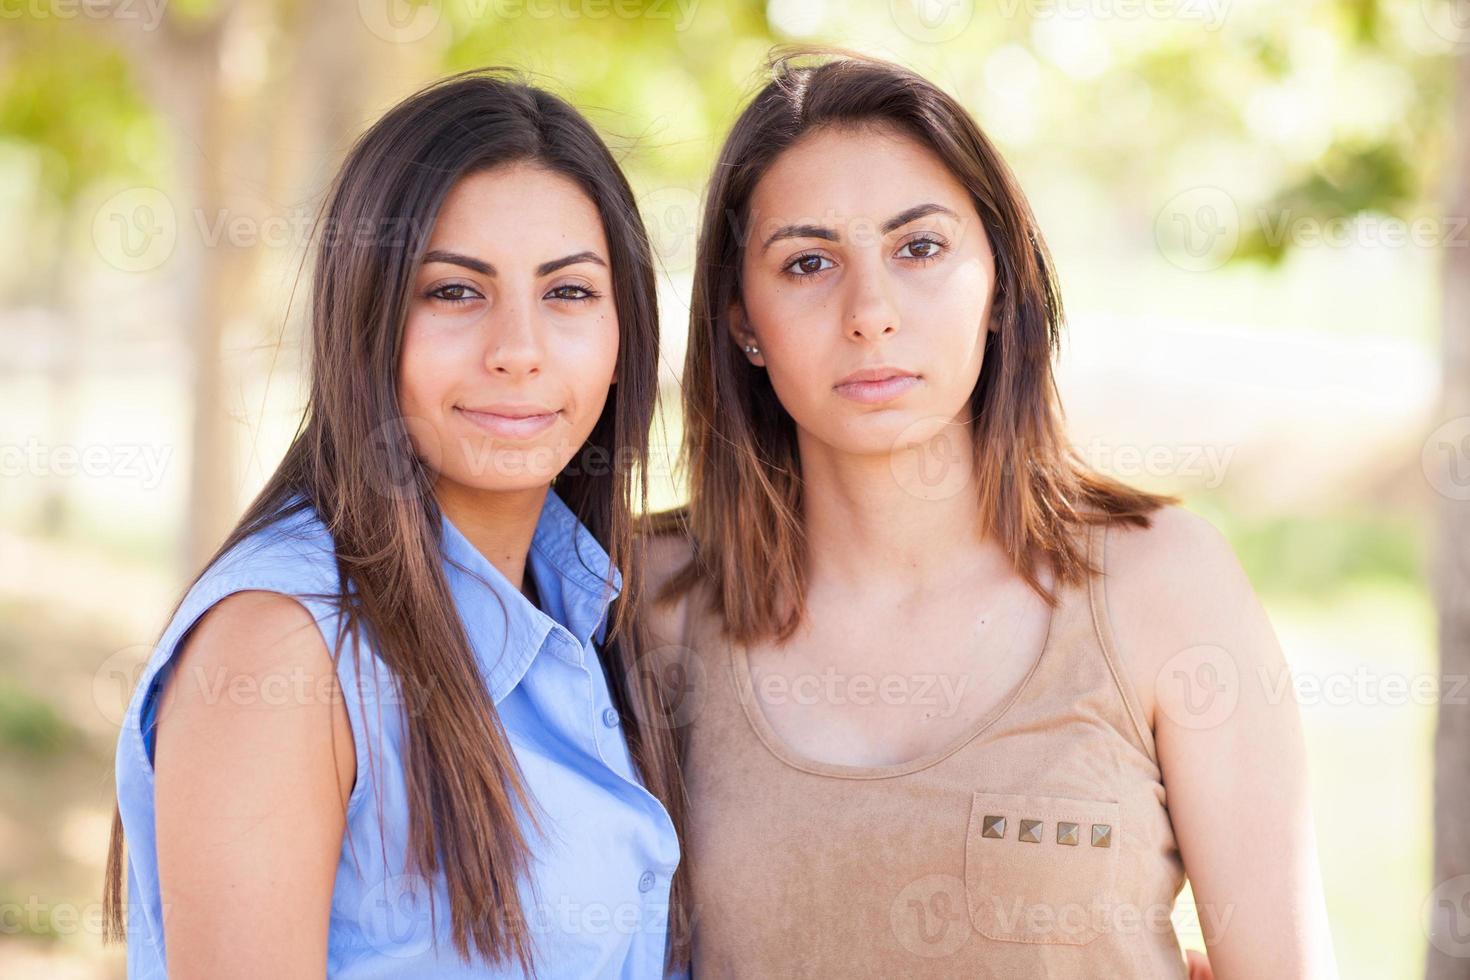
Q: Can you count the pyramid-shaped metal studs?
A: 4